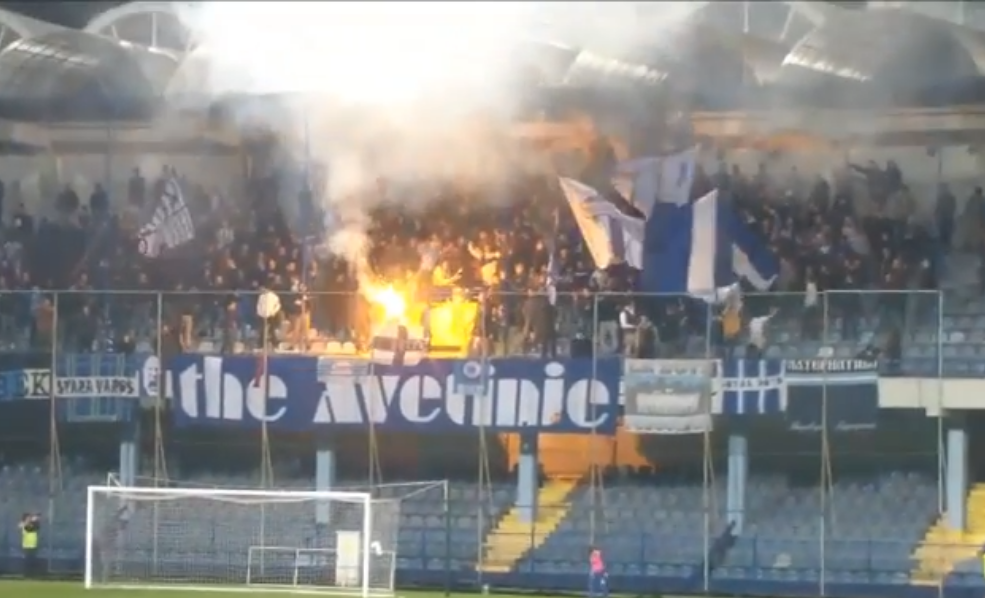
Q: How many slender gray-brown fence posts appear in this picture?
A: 9